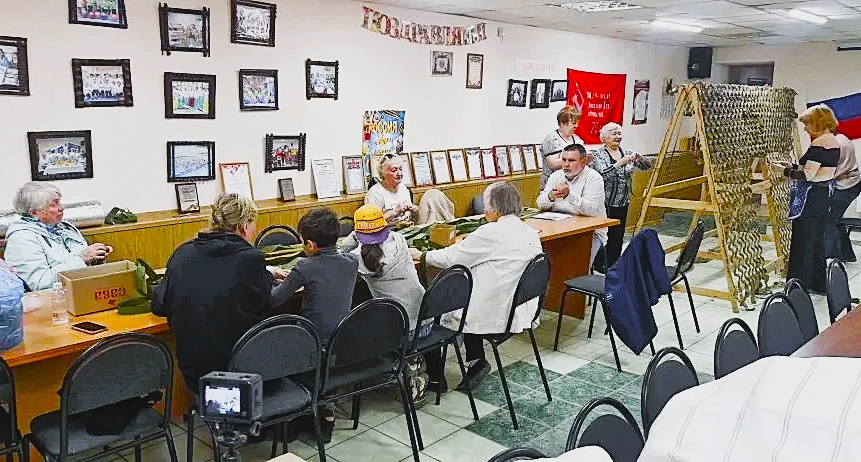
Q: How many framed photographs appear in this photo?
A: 14